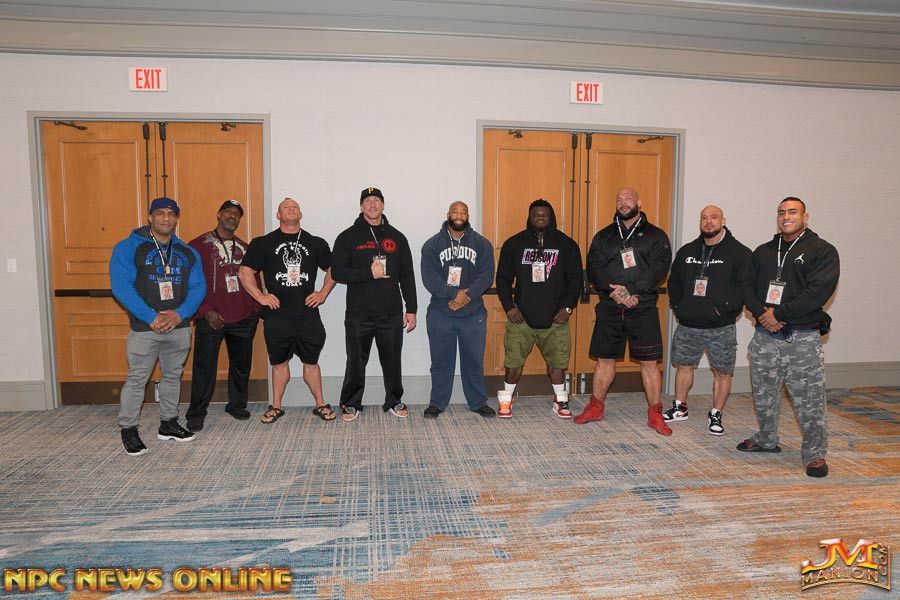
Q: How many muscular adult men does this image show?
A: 9